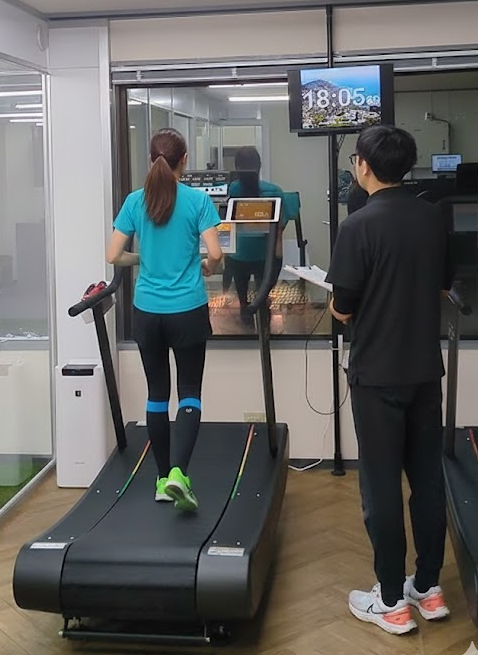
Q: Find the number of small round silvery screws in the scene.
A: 11